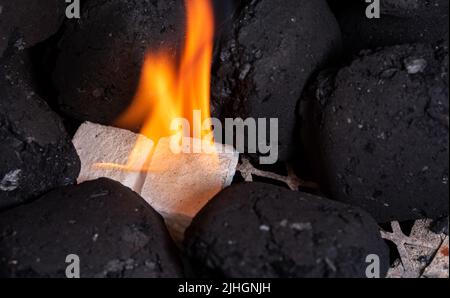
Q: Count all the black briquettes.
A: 8